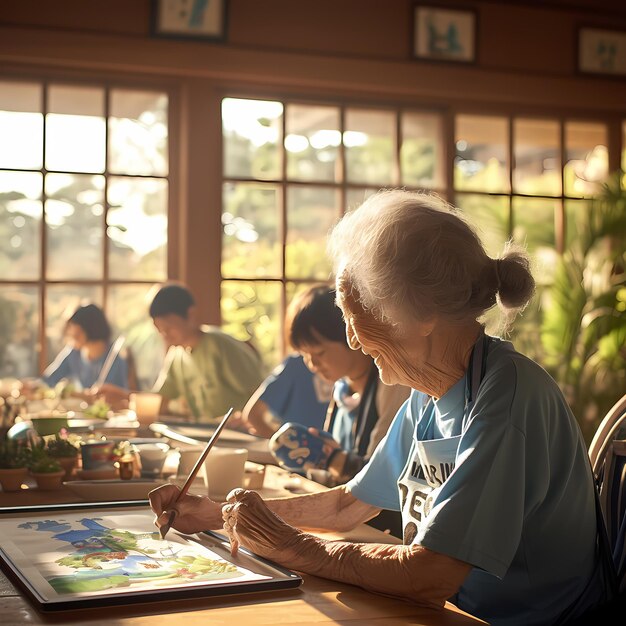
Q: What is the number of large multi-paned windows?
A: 3